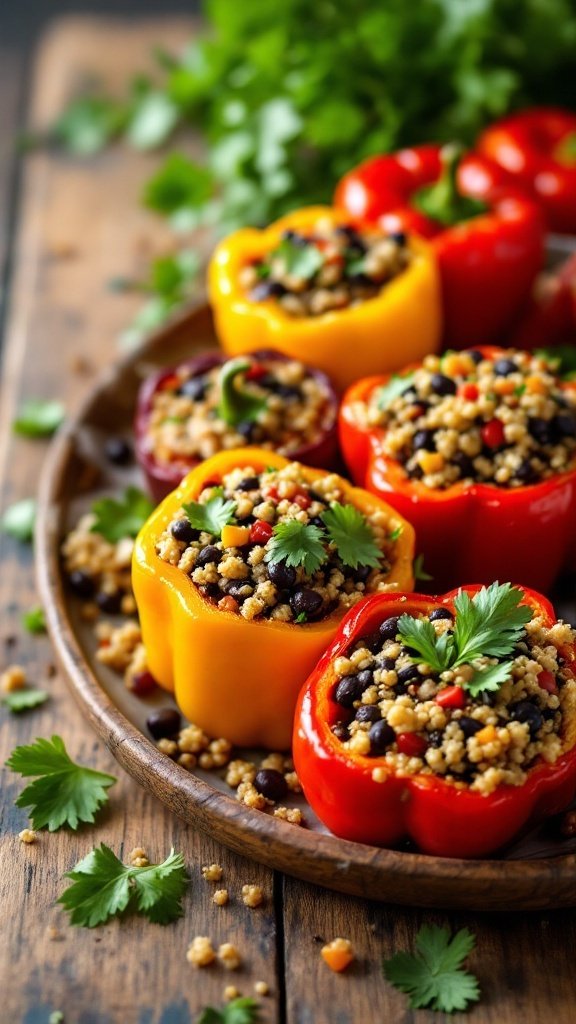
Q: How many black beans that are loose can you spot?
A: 5